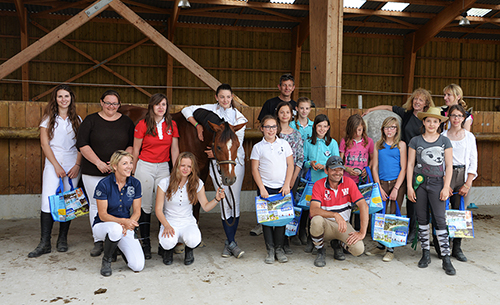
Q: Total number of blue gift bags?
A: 7